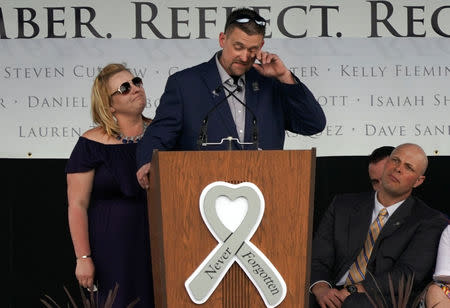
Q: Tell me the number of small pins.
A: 3